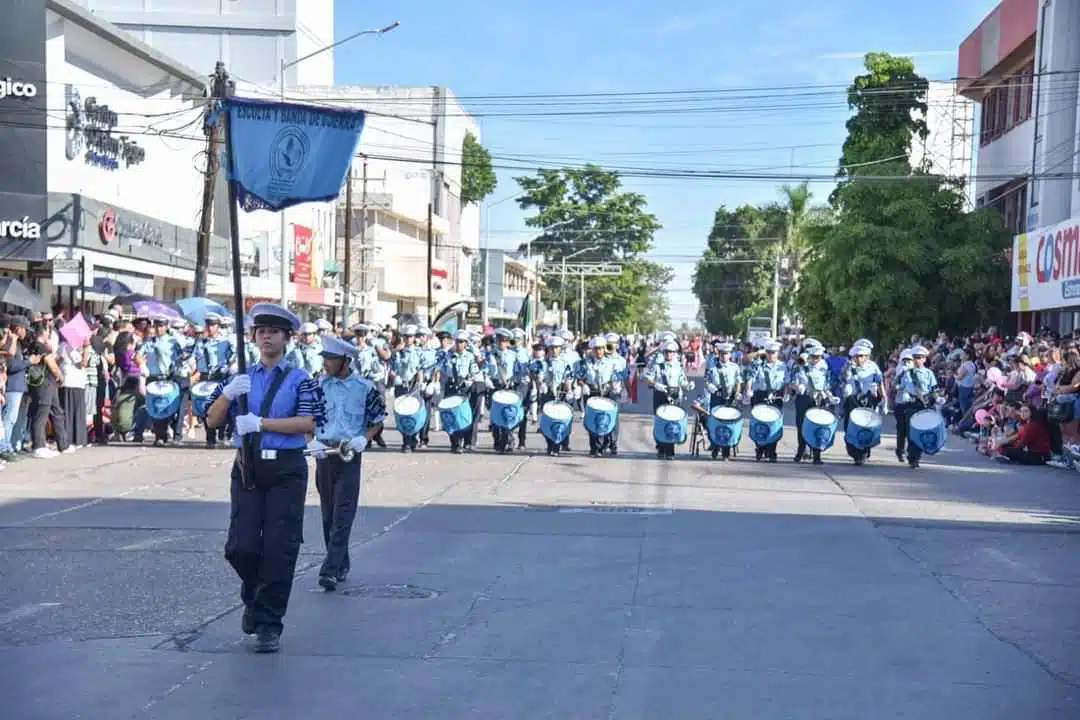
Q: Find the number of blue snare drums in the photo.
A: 13